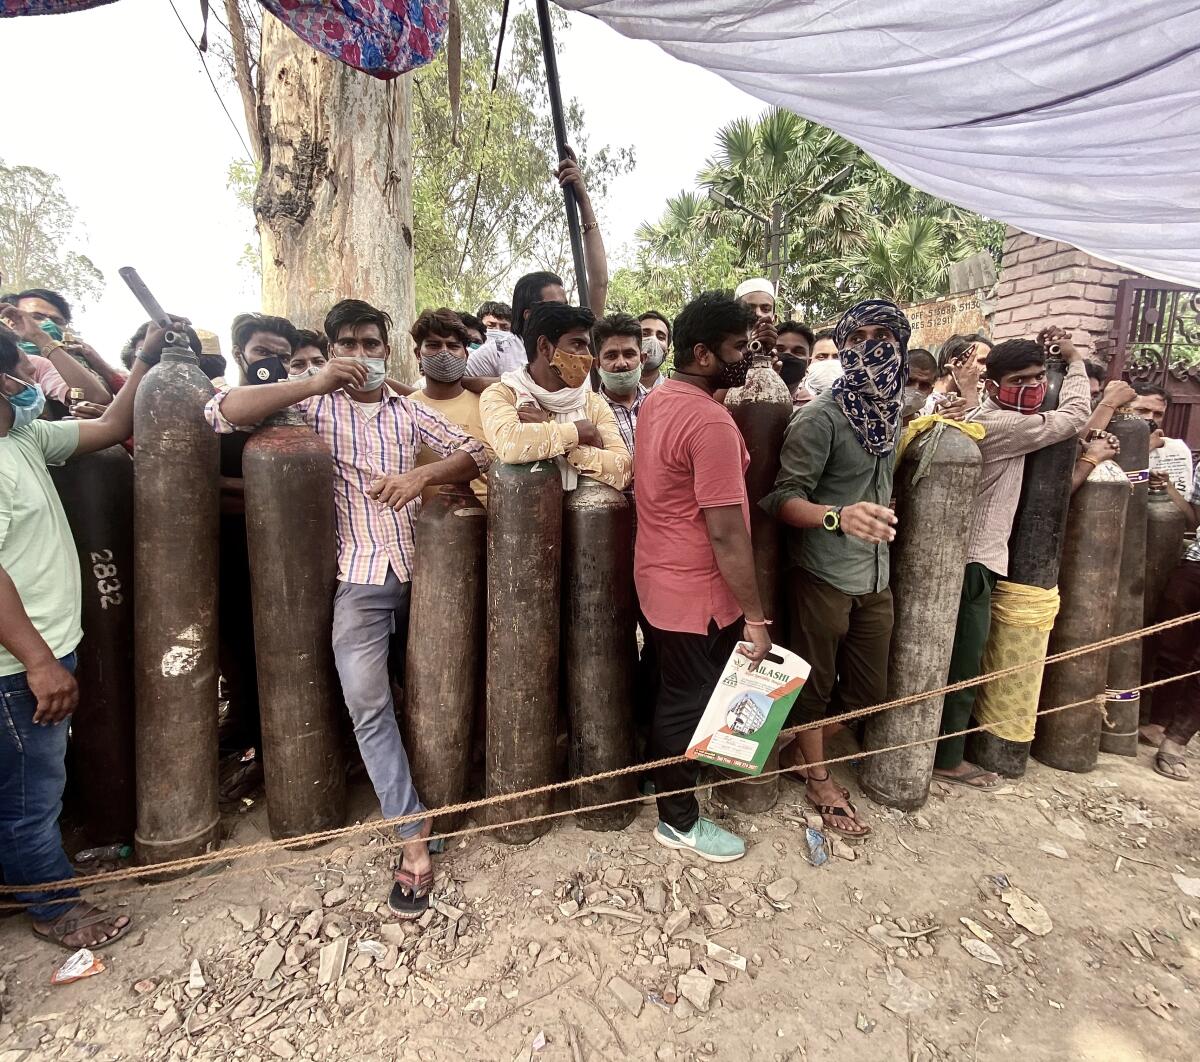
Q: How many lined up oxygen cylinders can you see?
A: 12